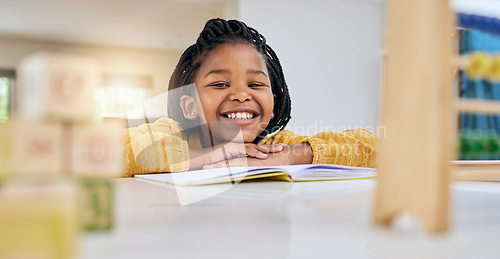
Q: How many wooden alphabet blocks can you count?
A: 5